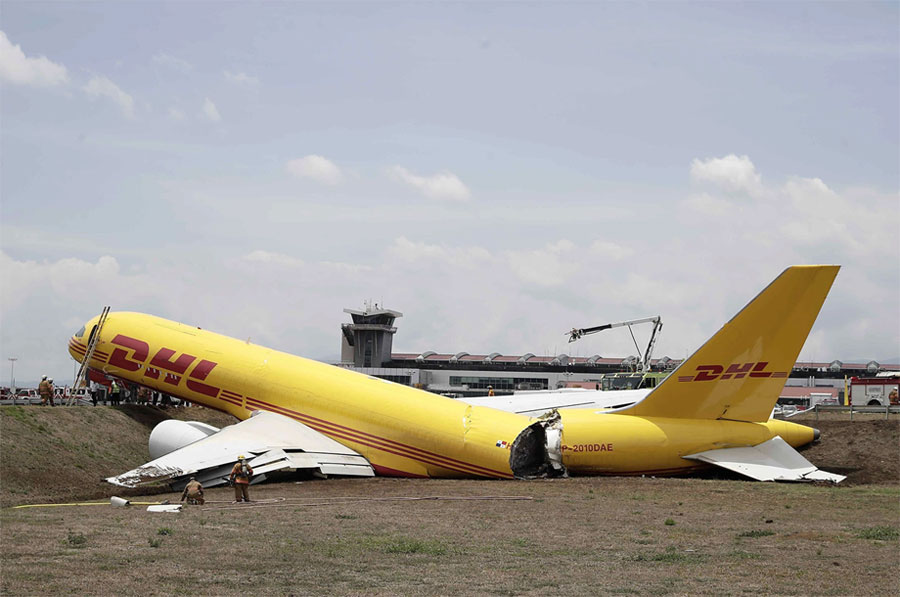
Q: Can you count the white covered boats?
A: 0